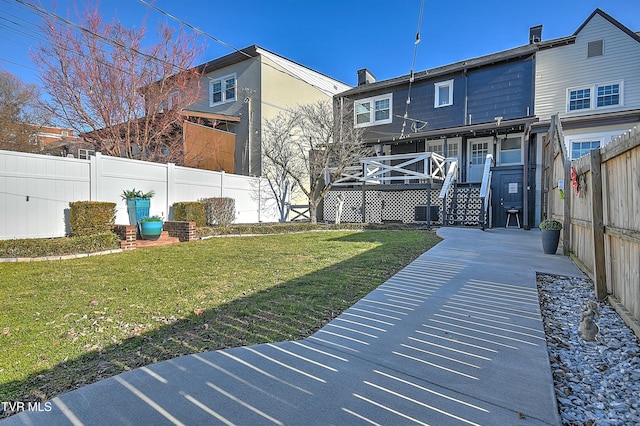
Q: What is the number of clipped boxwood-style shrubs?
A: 3